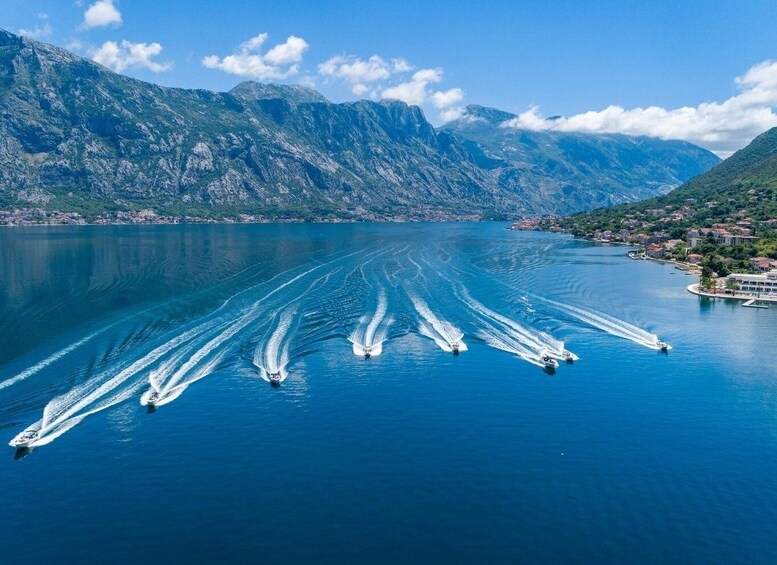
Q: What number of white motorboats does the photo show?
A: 8